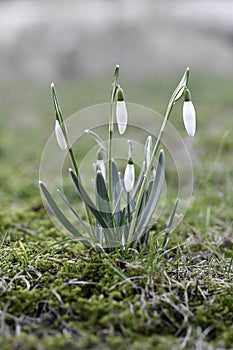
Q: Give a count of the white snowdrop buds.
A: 5